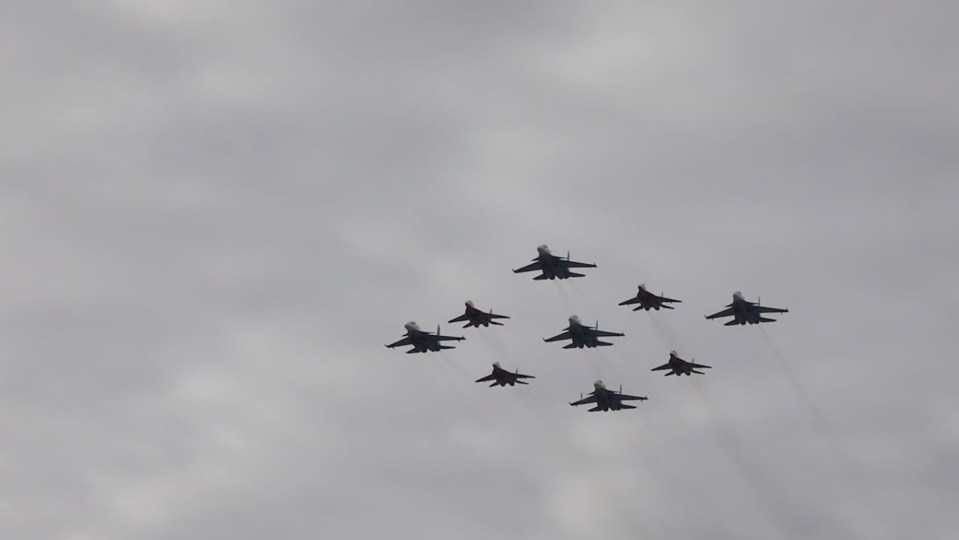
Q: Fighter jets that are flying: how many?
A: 9